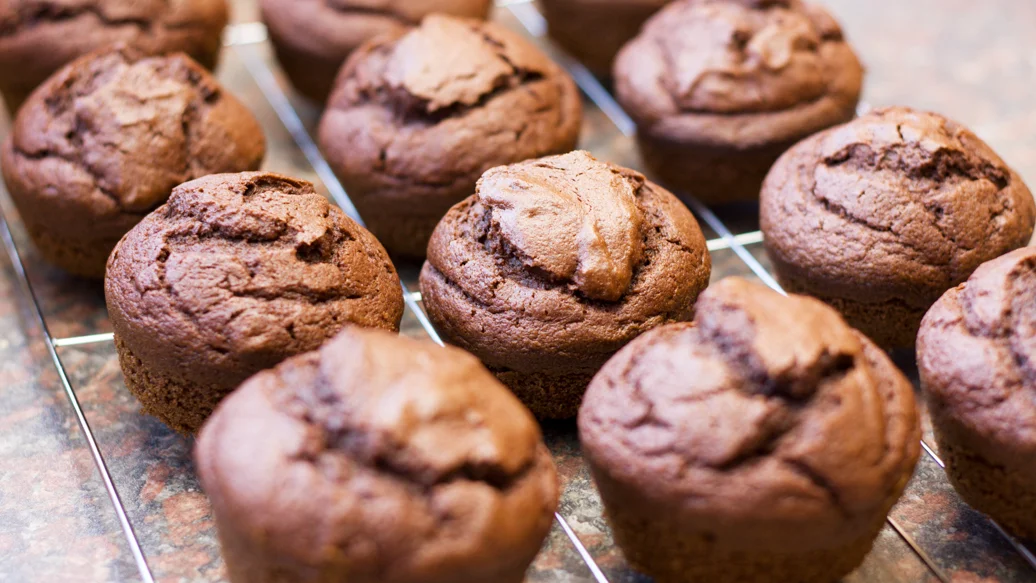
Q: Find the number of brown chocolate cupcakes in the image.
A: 12